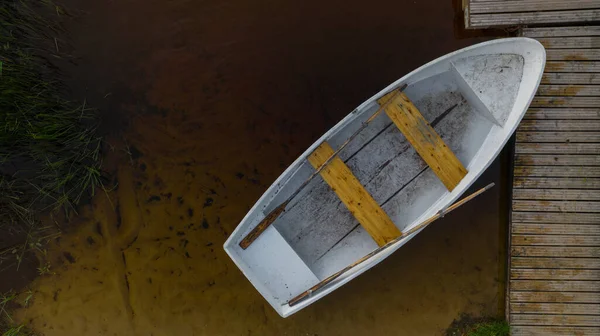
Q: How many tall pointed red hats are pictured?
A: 0